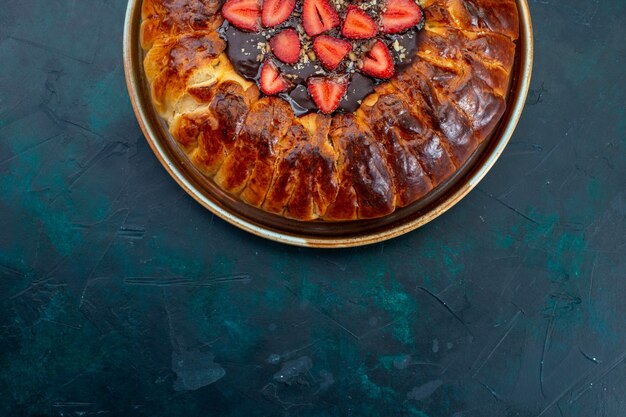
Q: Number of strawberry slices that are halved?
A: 10